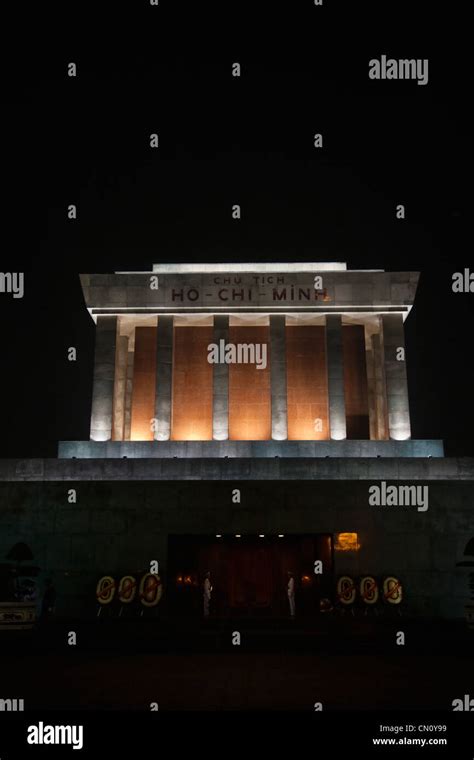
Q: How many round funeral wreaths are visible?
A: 6